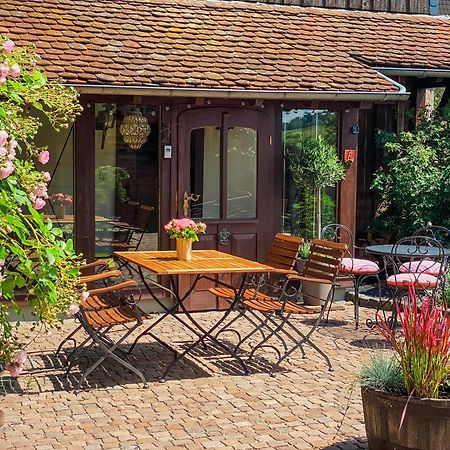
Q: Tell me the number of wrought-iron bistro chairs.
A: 3